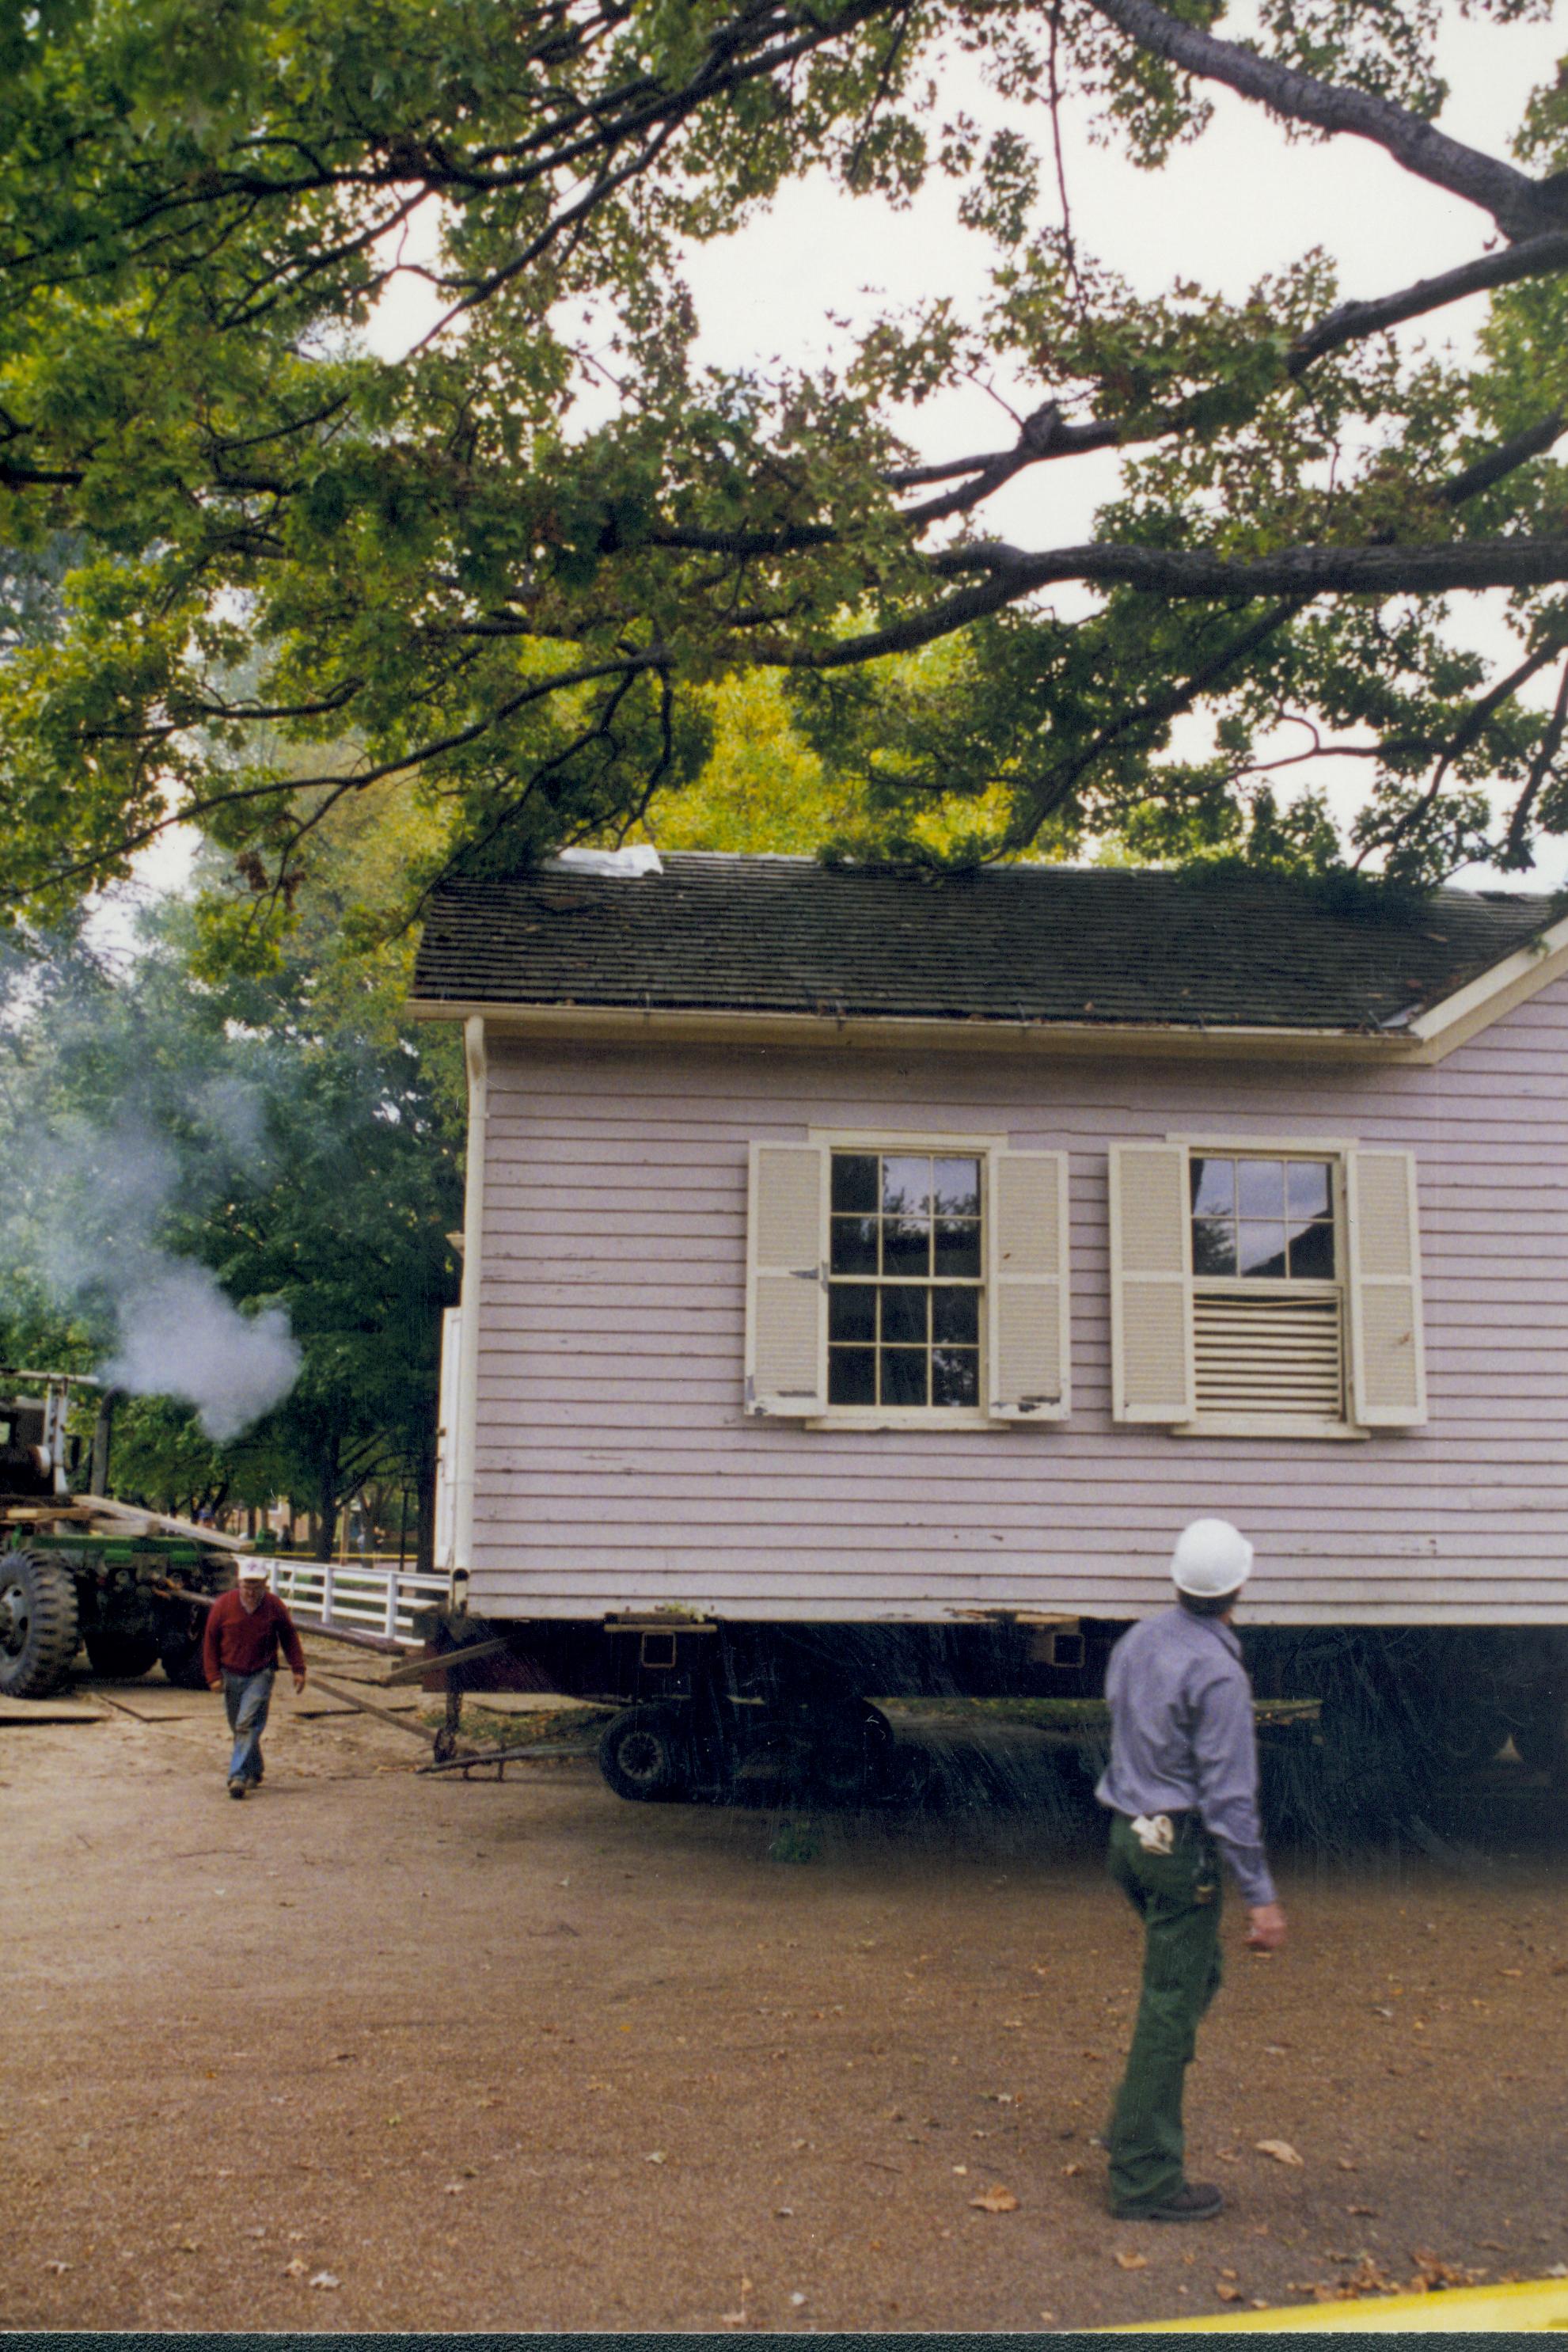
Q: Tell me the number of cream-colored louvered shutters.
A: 4